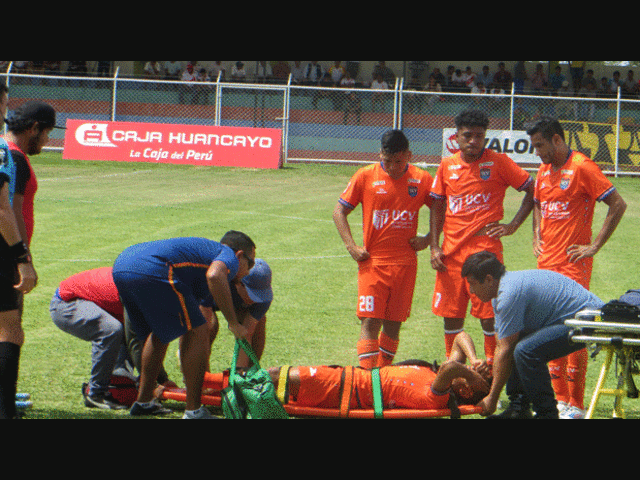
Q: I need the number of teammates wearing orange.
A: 4